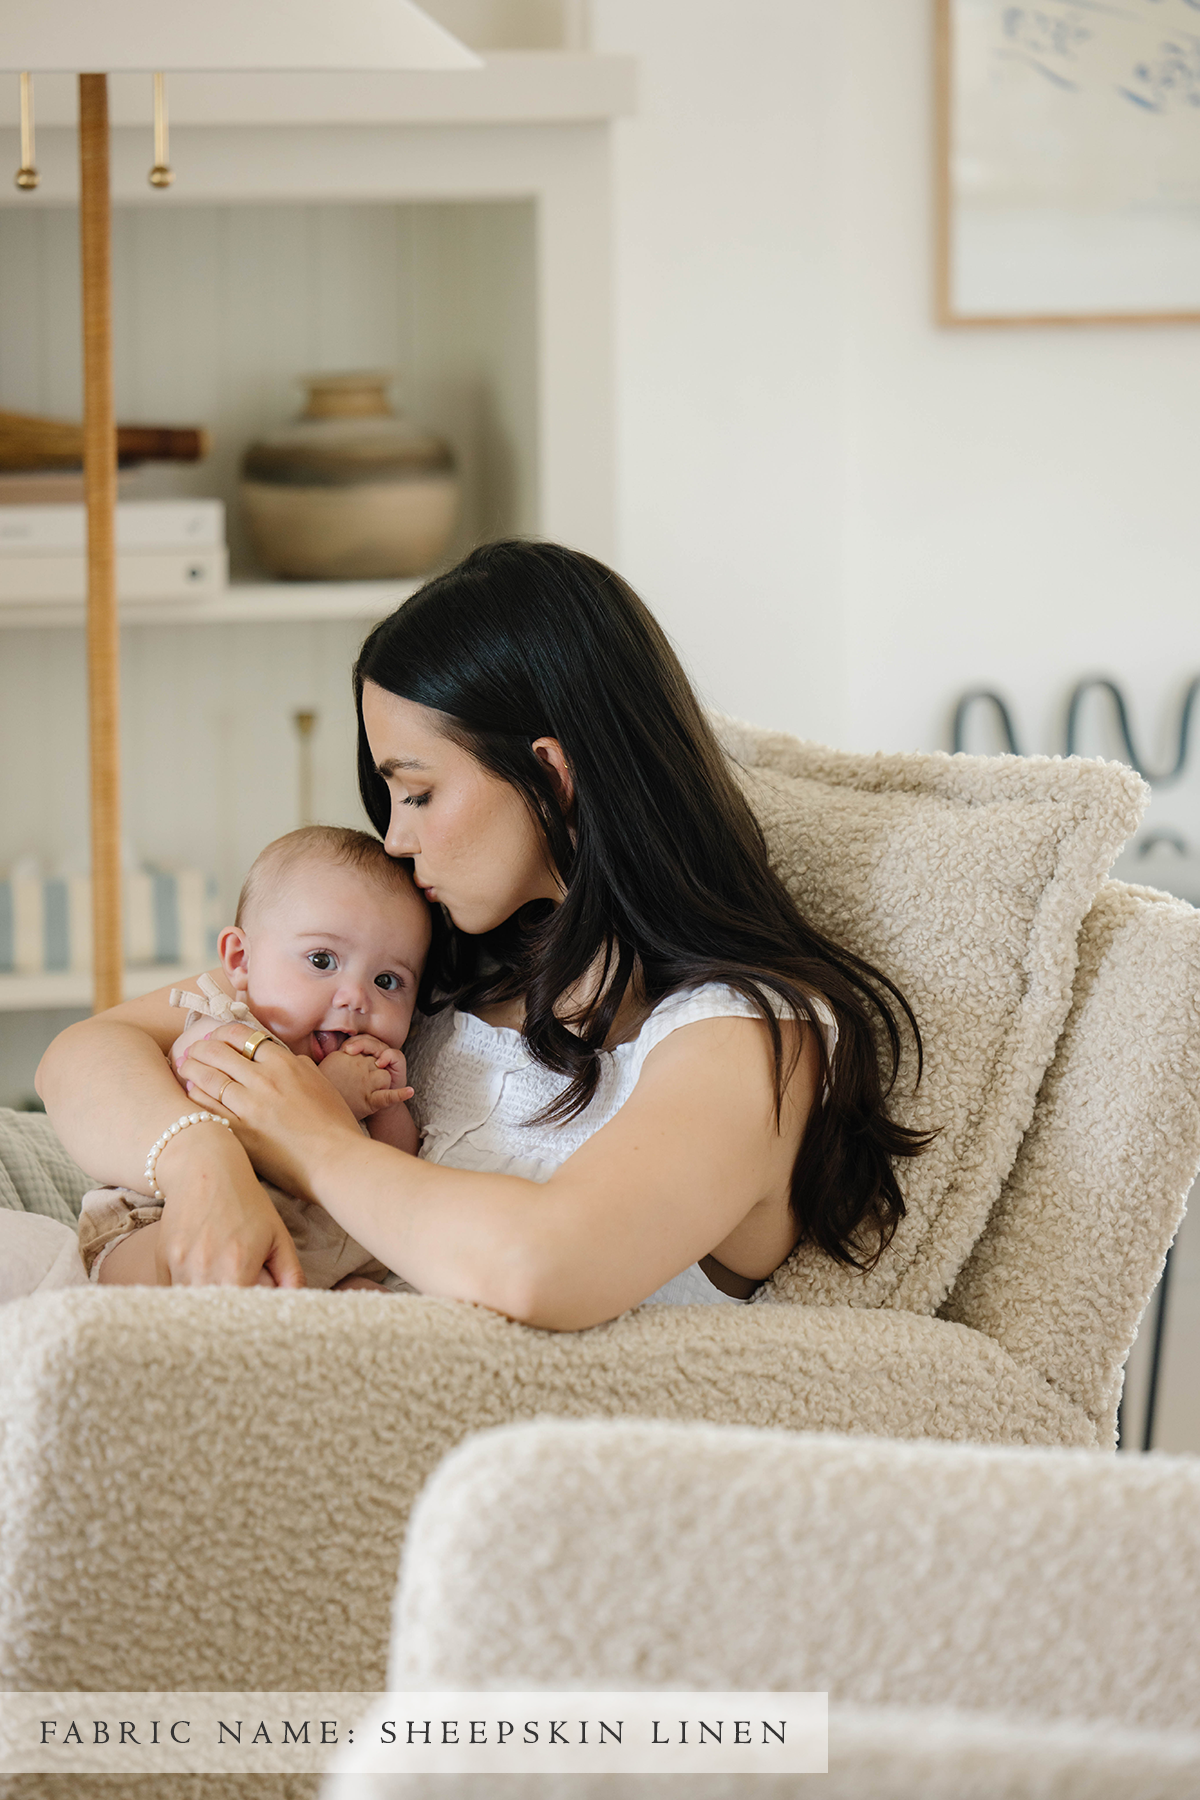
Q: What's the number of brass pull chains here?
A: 2